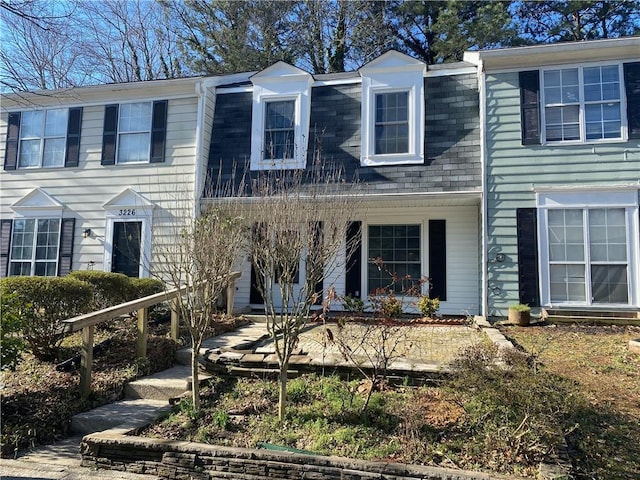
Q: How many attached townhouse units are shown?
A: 3